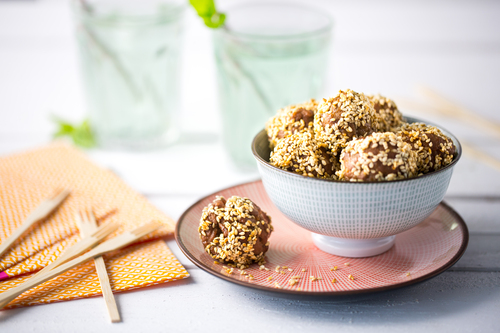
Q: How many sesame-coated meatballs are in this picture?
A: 7